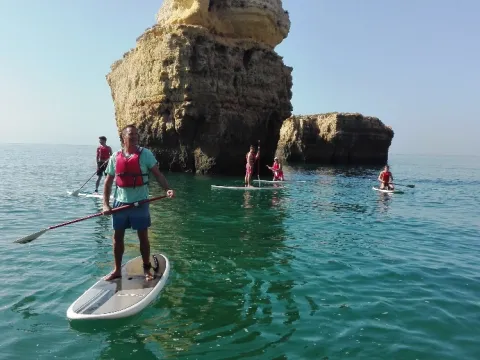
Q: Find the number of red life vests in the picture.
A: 5